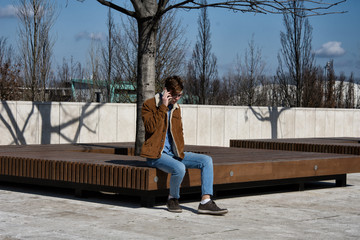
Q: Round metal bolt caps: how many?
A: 3